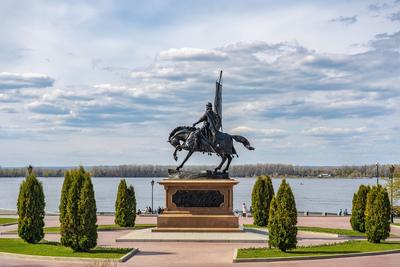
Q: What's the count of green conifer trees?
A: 7